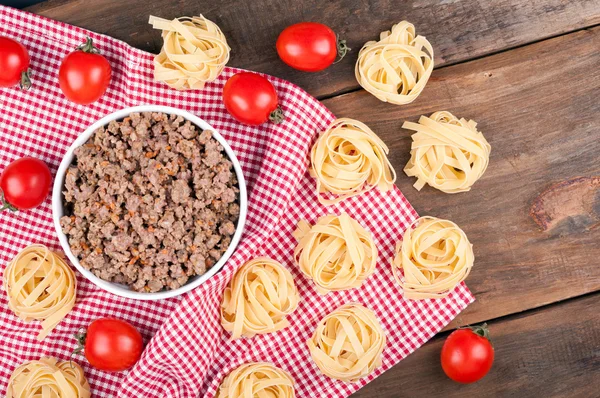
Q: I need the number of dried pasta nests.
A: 11